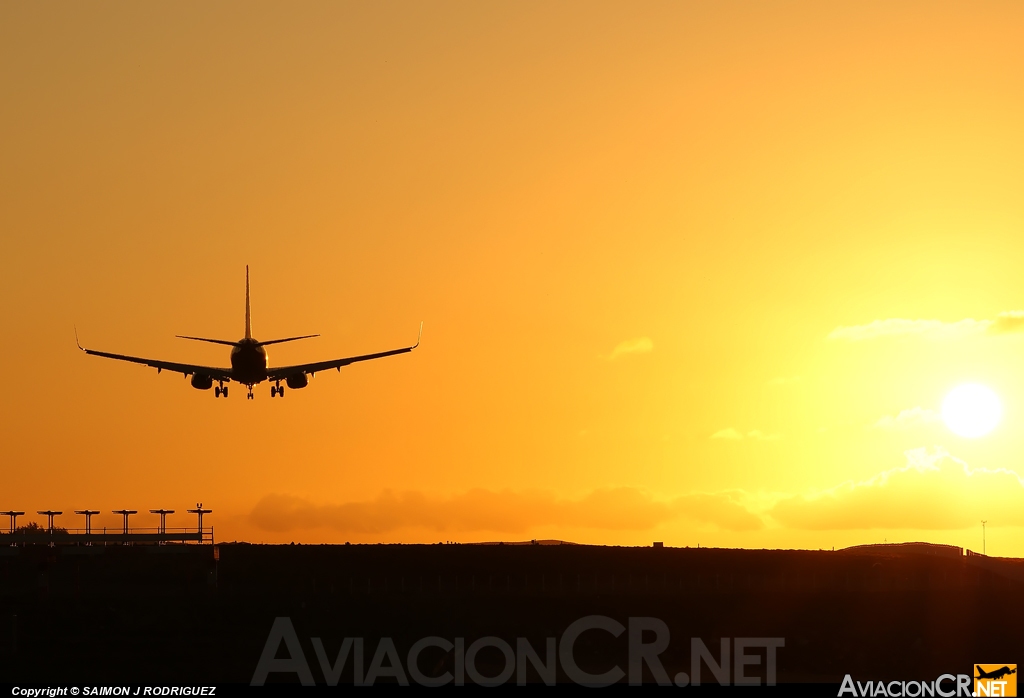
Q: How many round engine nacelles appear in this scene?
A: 2